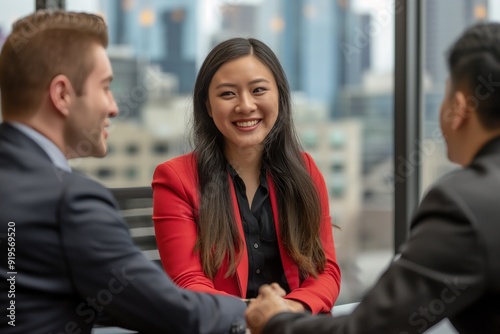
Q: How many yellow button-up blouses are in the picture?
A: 0